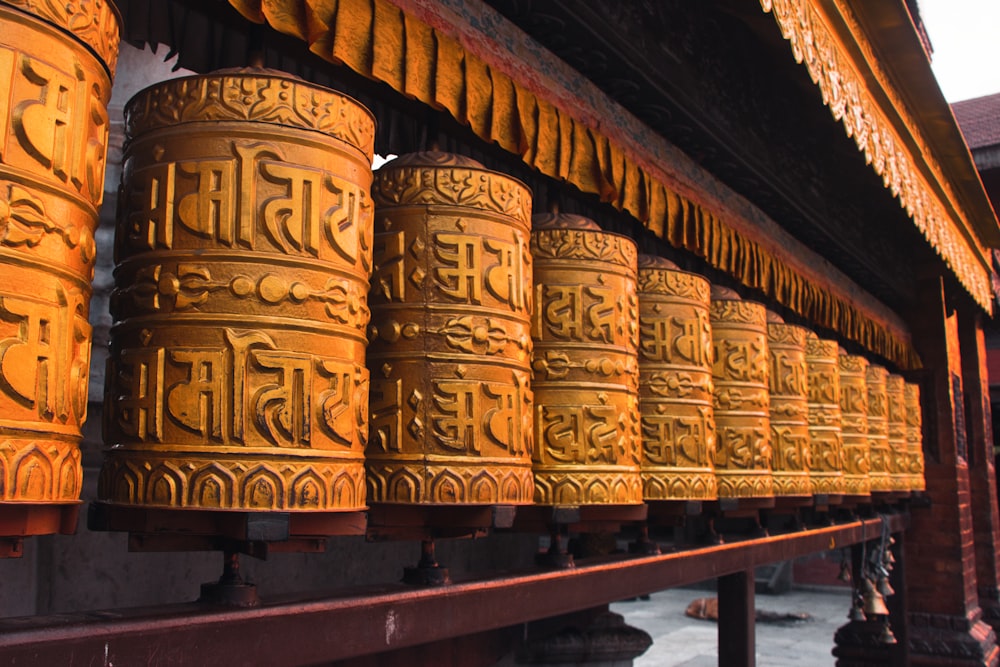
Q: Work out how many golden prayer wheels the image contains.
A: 12